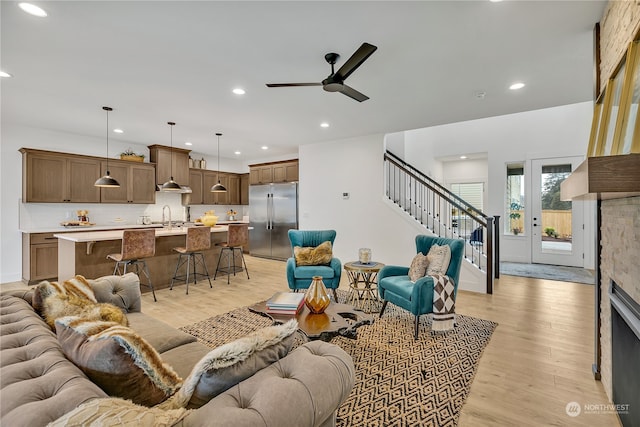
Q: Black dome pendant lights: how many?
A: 3